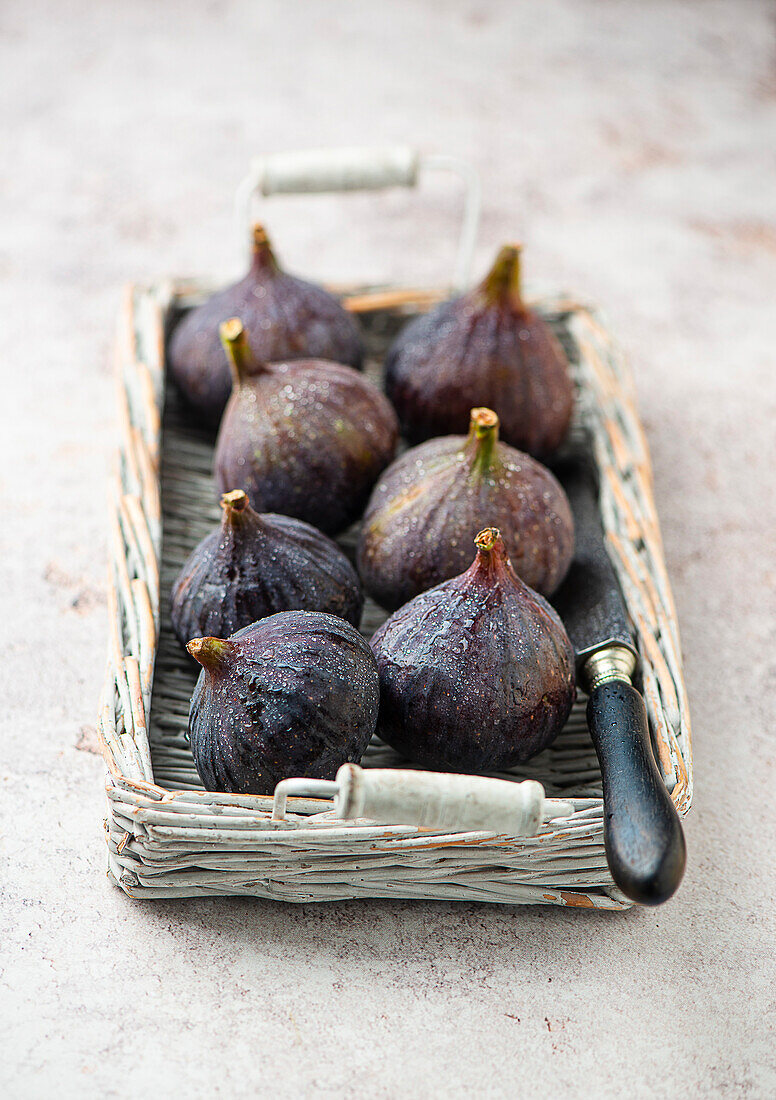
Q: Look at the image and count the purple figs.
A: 7